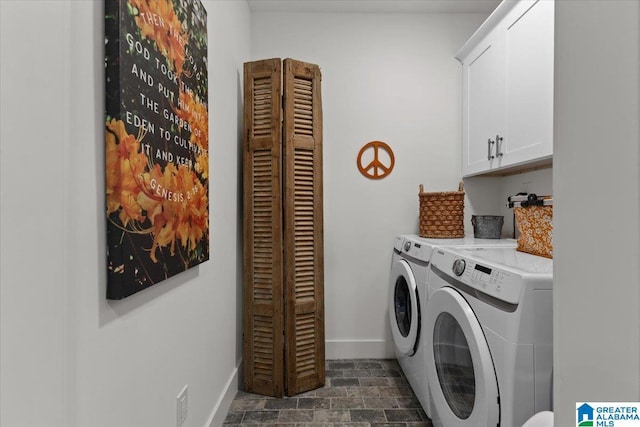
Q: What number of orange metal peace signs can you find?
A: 1